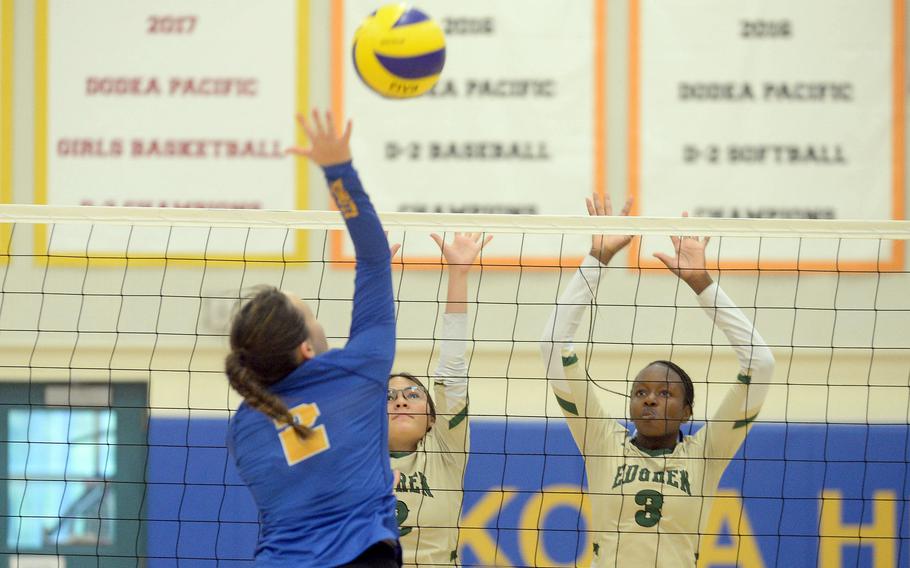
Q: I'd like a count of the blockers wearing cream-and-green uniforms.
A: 2